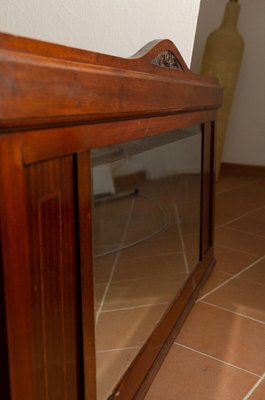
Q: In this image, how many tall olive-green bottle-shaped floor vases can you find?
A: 1